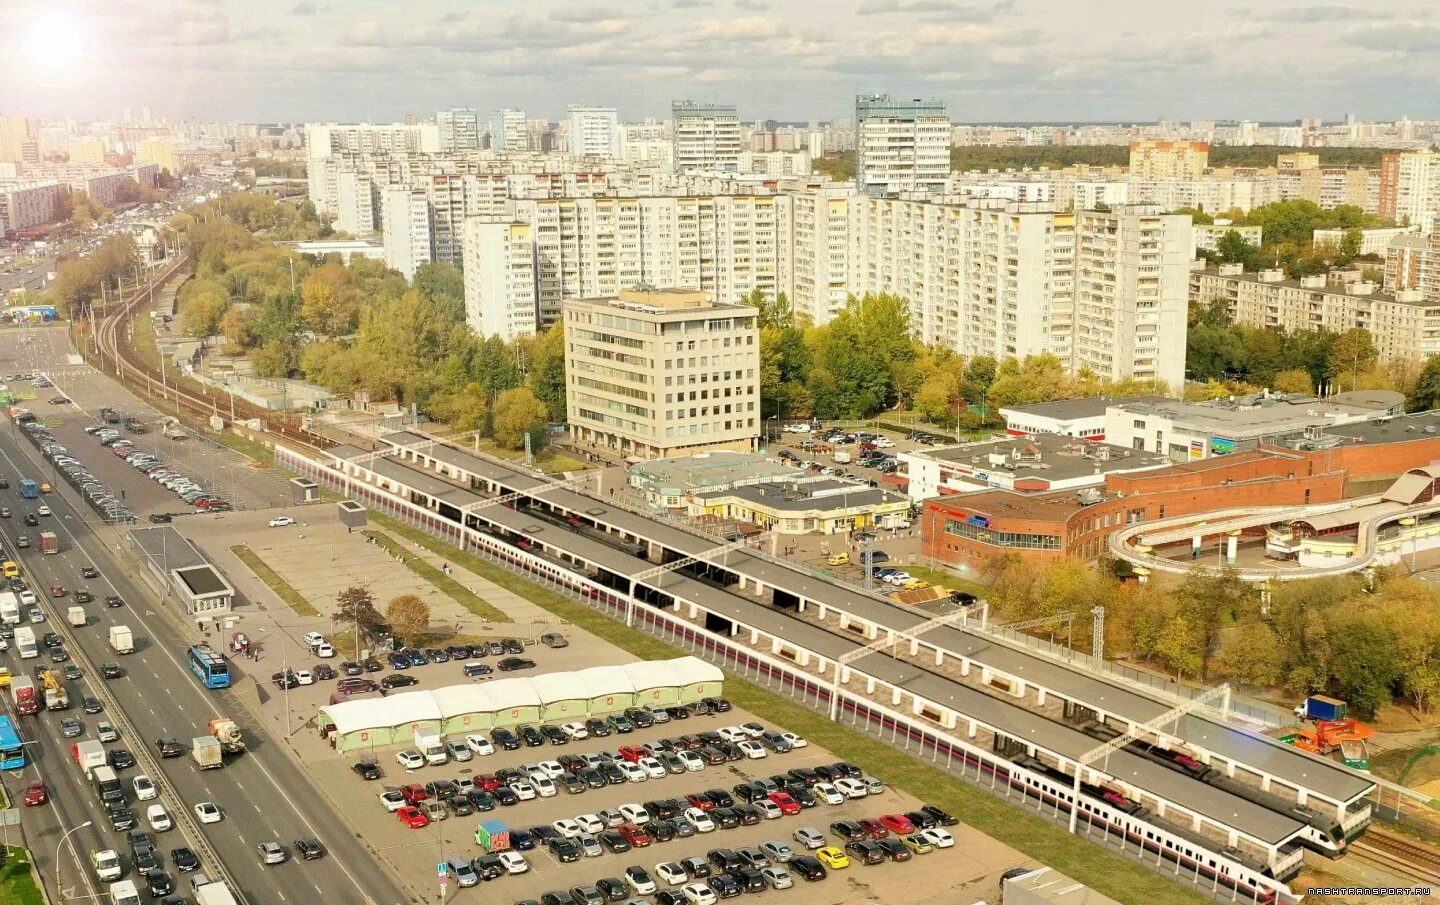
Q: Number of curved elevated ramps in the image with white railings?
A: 1